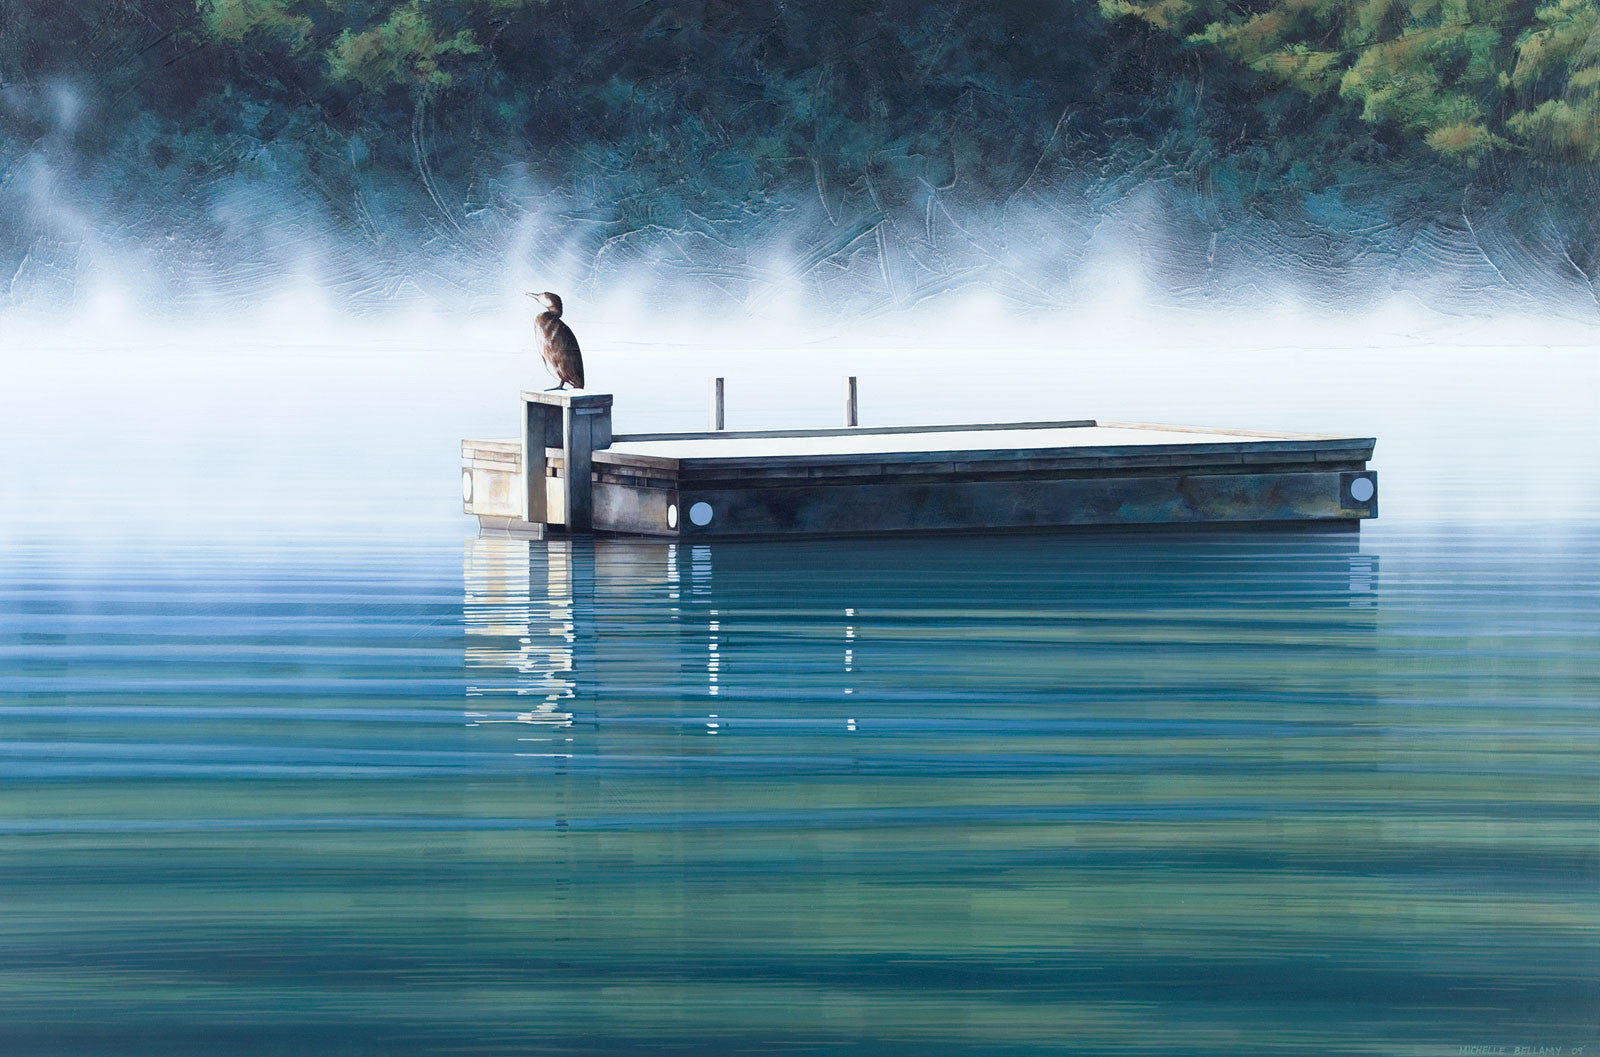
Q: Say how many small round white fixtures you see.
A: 4